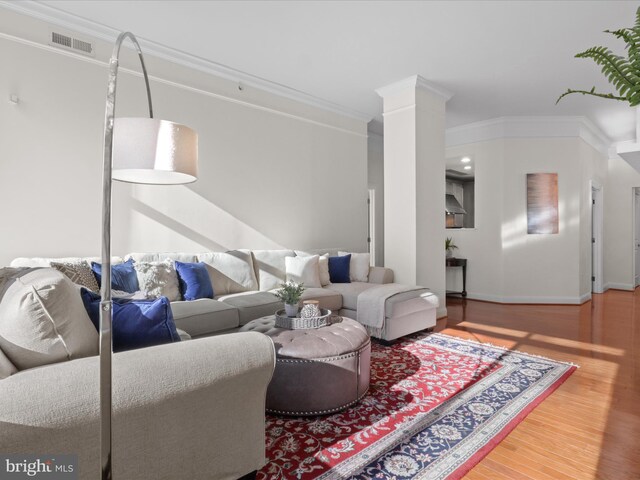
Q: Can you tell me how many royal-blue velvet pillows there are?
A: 4